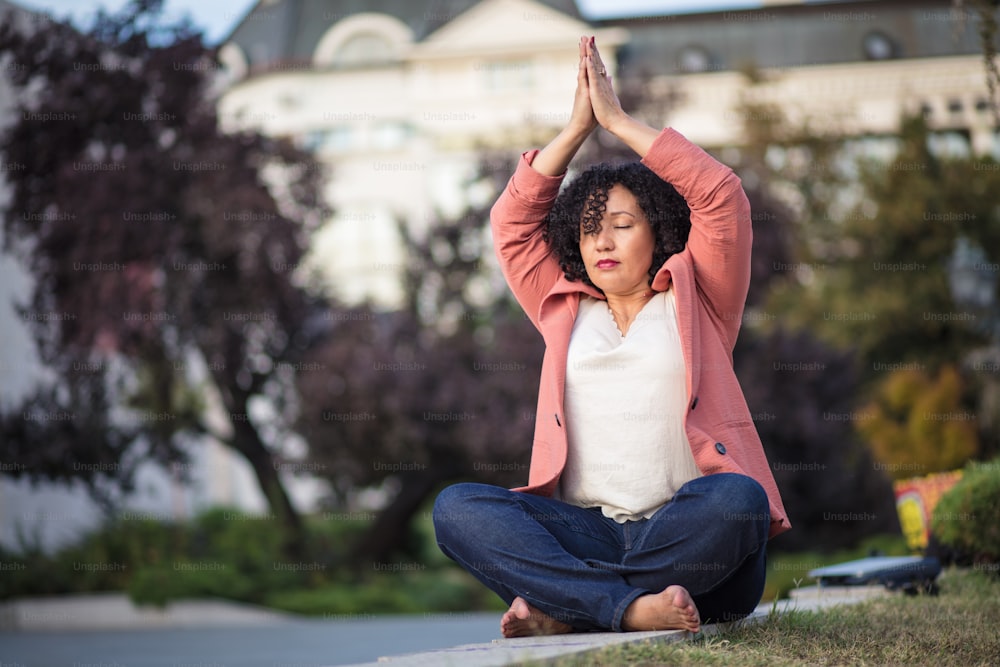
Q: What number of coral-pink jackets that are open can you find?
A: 1